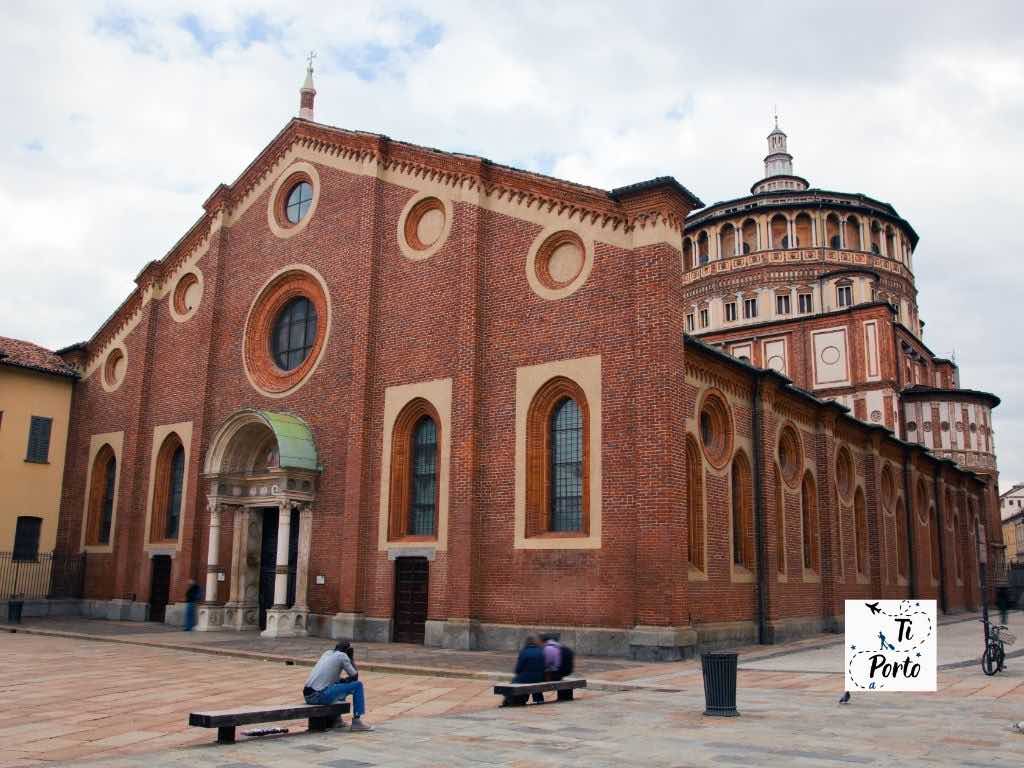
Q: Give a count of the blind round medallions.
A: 4